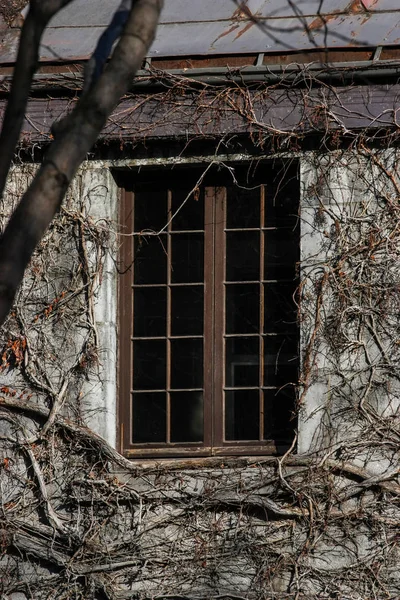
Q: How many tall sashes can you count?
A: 2